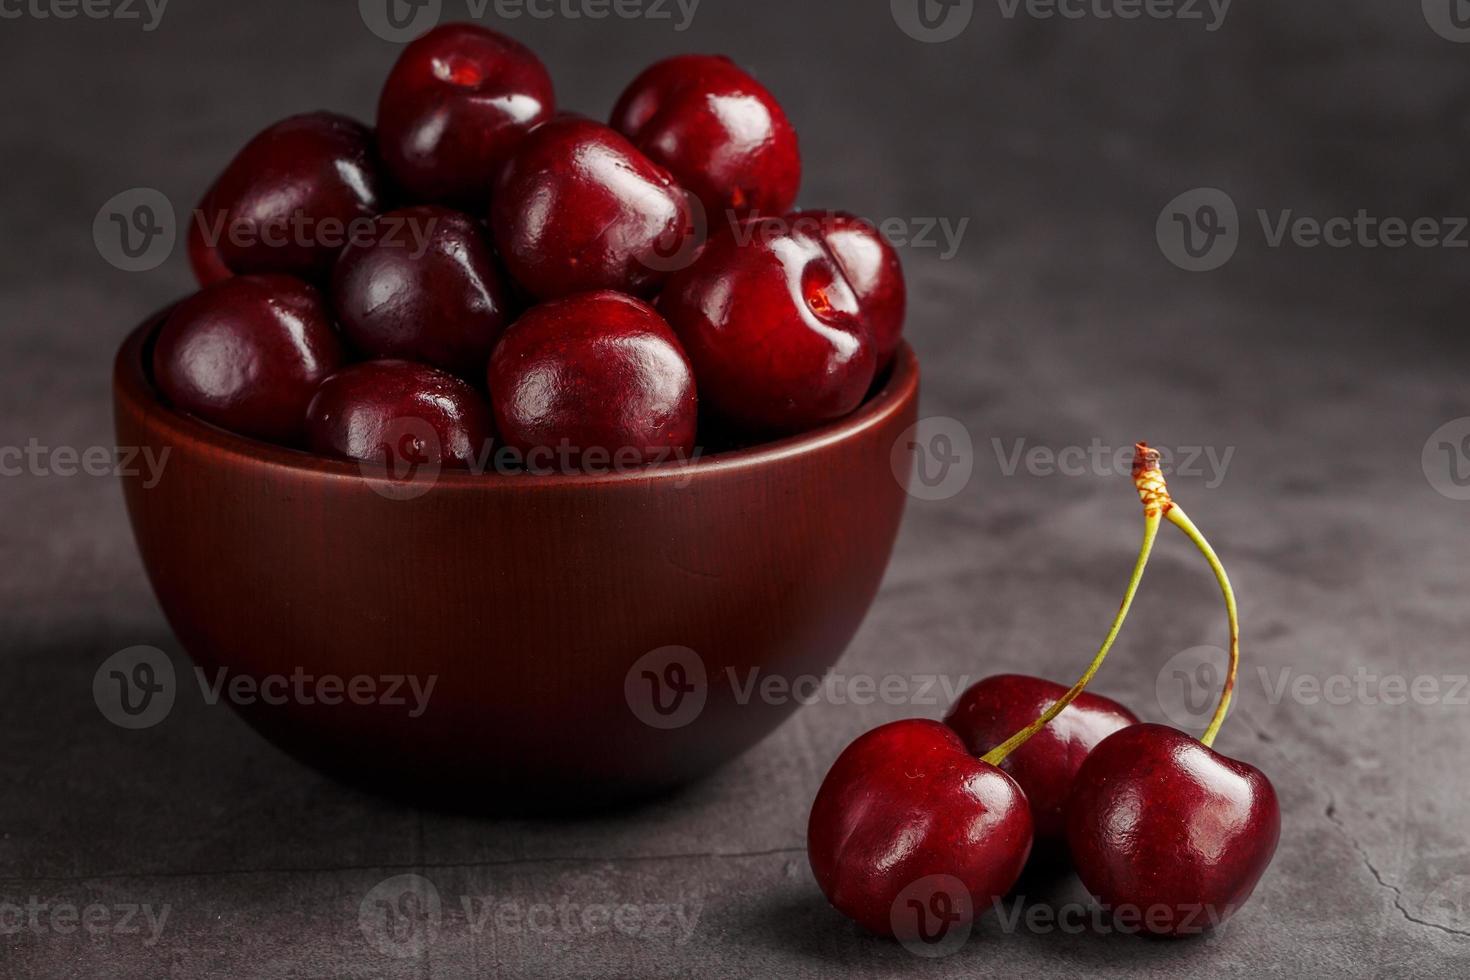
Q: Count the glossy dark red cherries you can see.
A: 13